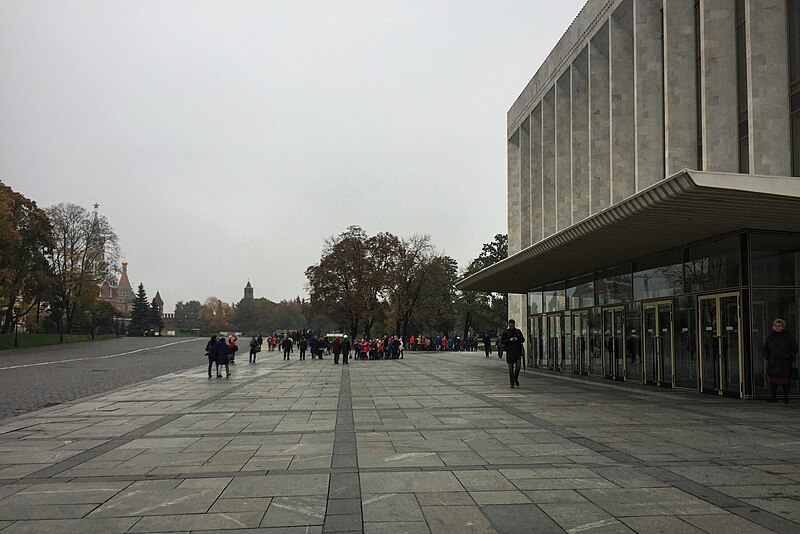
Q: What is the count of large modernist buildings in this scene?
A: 1